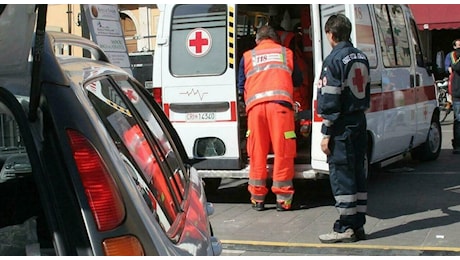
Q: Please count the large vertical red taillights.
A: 1